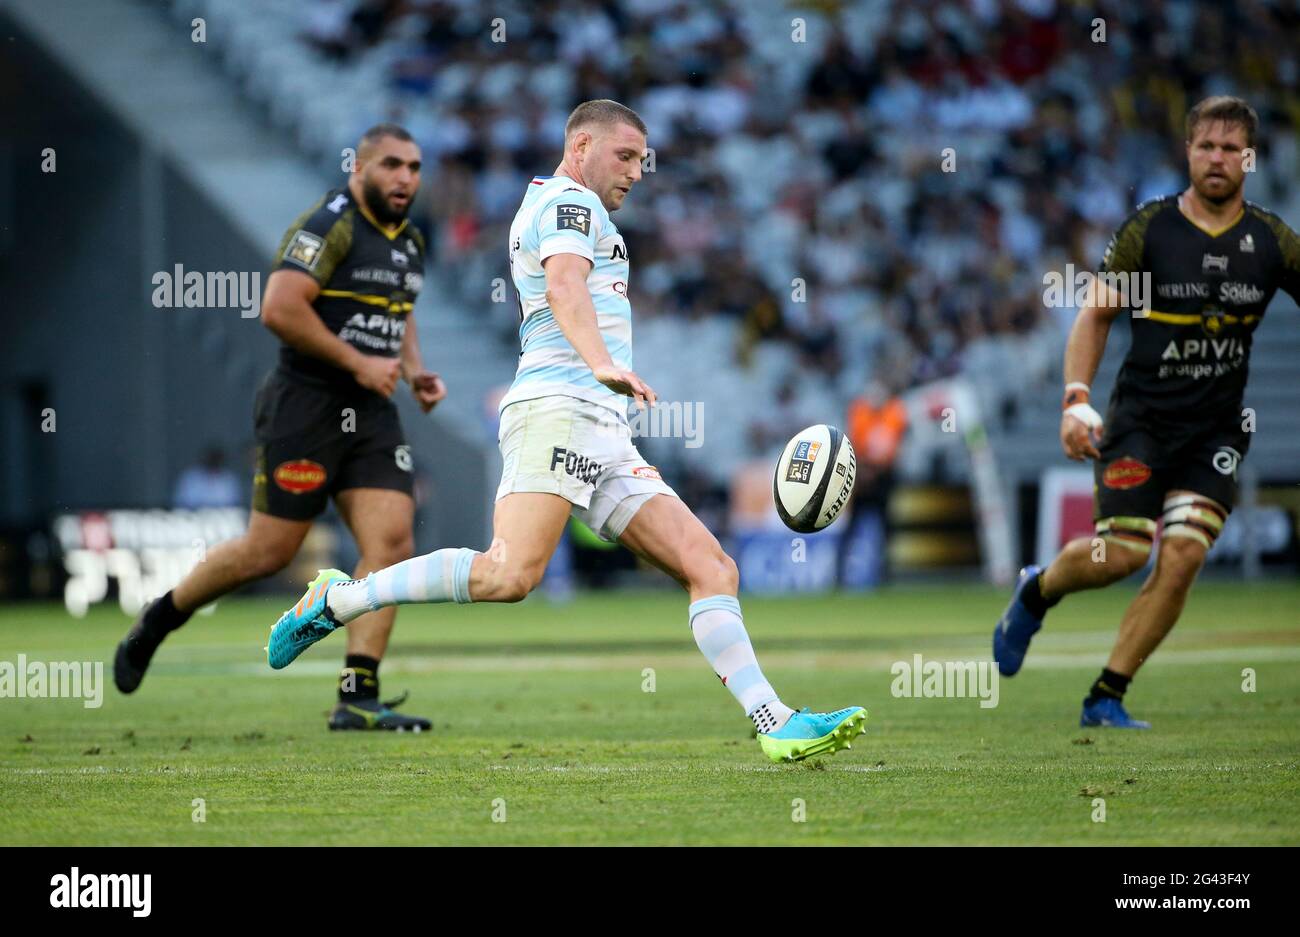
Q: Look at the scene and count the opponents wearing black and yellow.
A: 2